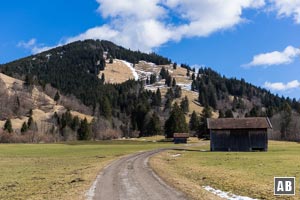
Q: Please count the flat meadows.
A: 2